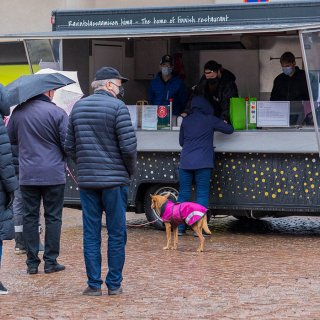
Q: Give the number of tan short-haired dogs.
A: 1